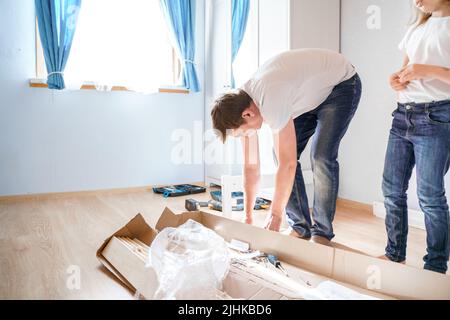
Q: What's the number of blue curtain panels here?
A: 3